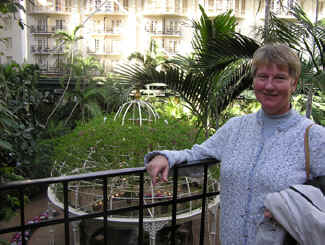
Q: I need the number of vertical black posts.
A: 6